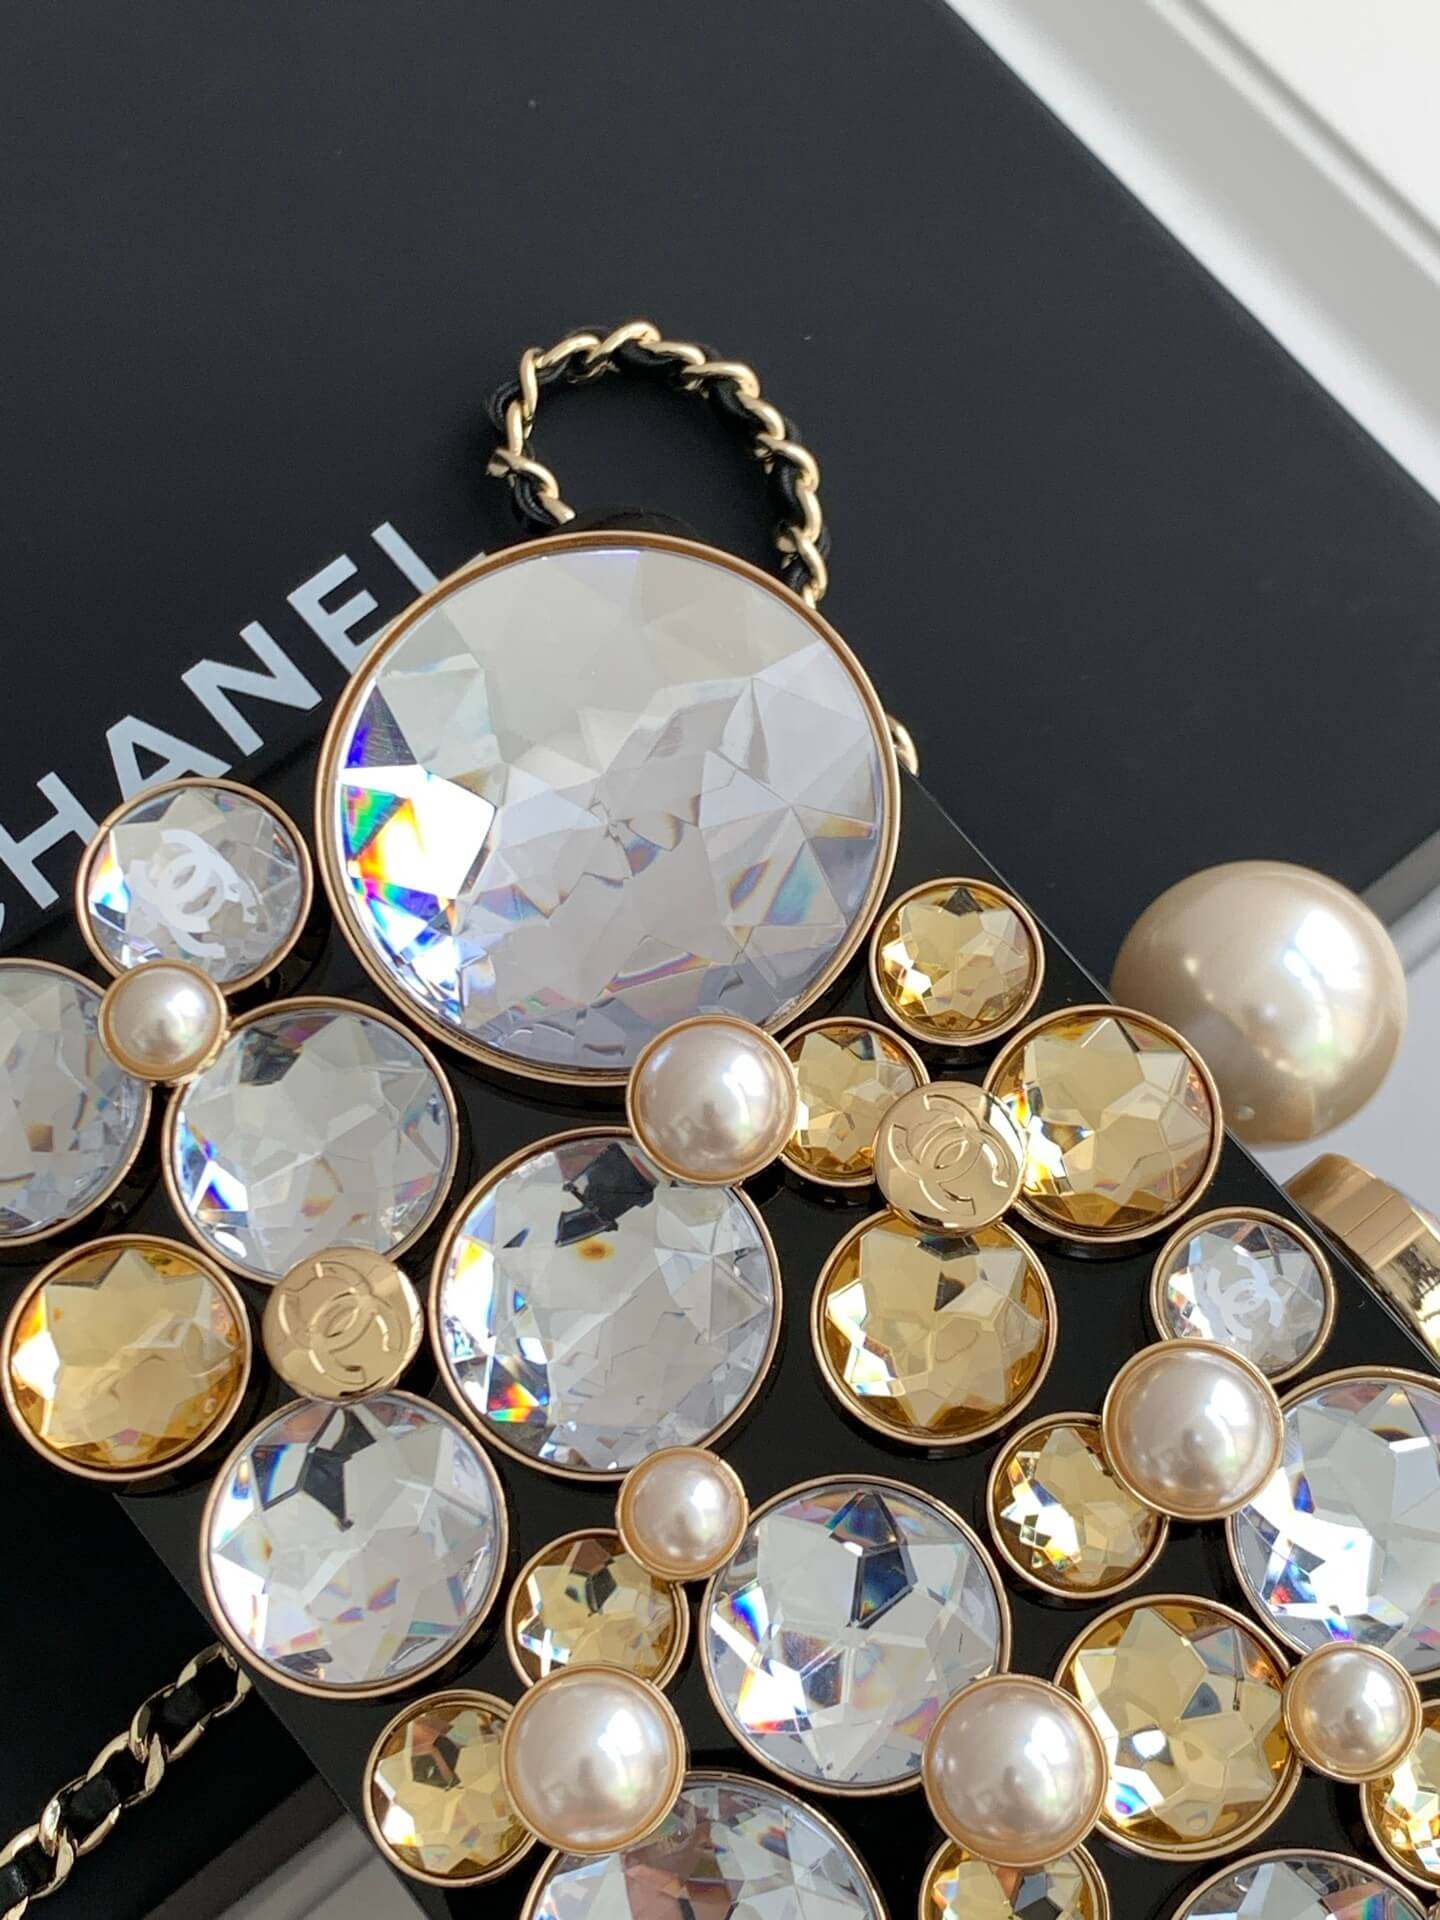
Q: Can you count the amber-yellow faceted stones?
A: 11